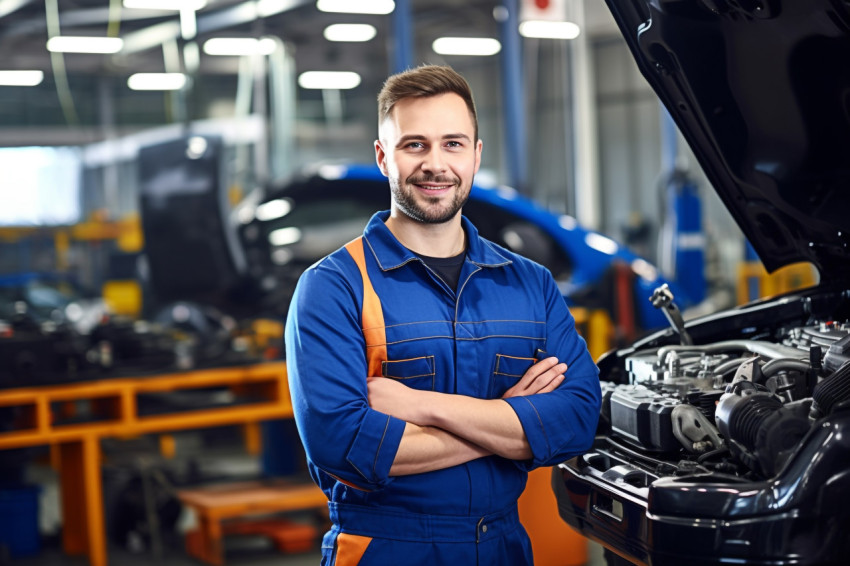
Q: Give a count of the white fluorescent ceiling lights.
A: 10